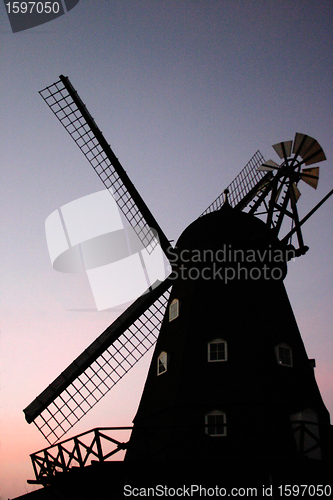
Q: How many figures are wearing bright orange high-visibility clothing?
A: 0